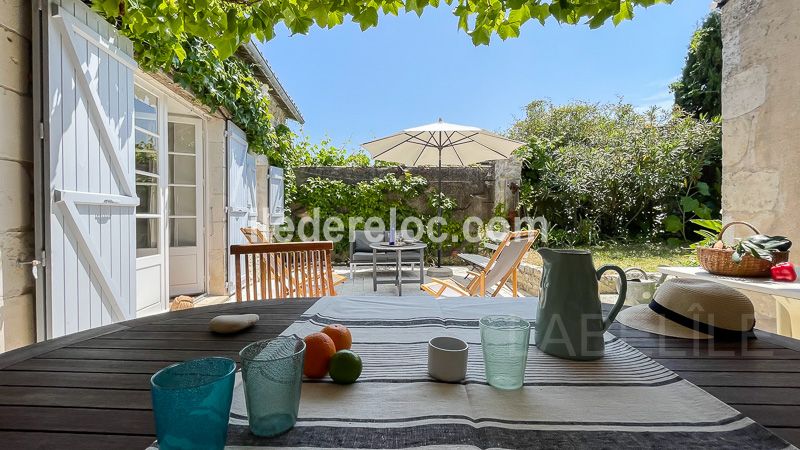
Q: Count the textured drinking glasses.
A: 3